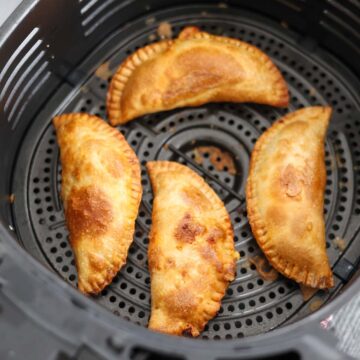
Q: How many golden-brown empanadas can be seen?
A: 4